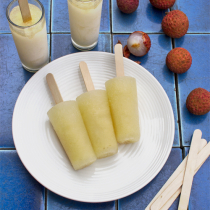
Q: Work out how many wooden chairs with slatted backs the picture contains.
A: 0